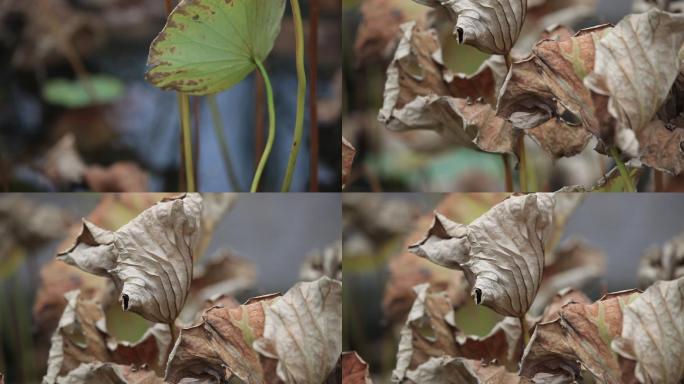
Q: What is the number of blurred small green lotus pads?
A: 1